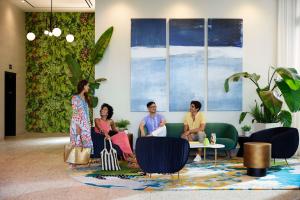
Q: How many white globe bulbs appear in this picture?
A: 5